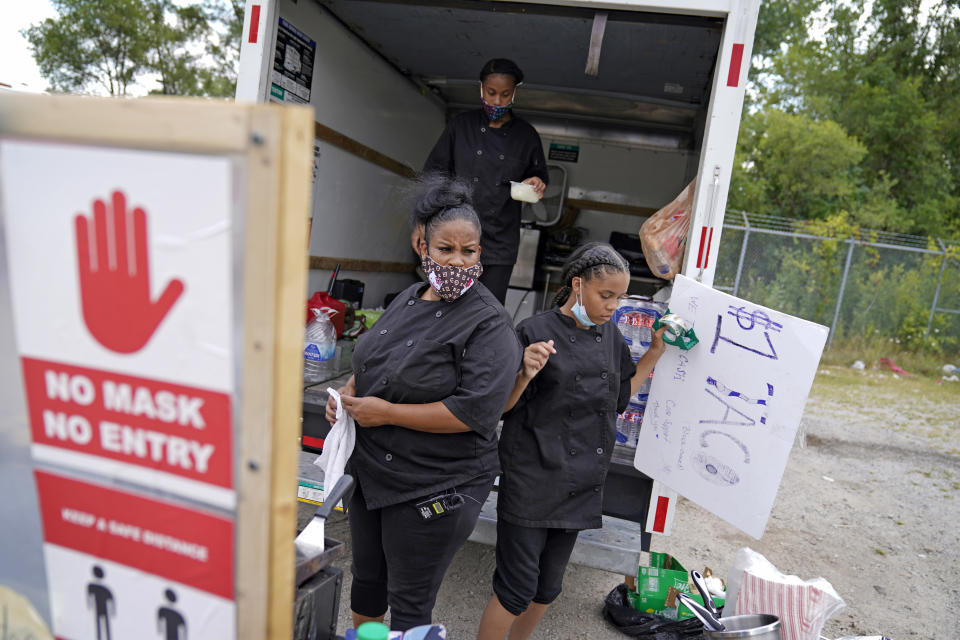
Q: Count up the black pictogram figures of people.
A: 2